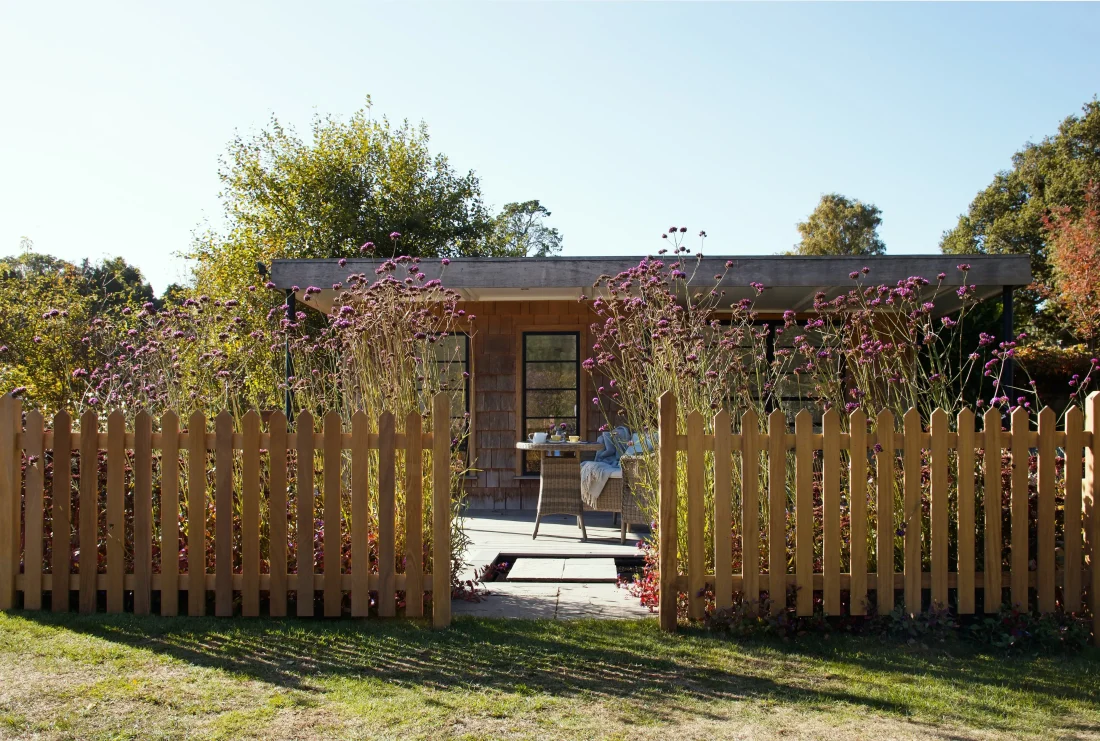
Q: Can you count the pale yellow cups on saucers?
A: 2